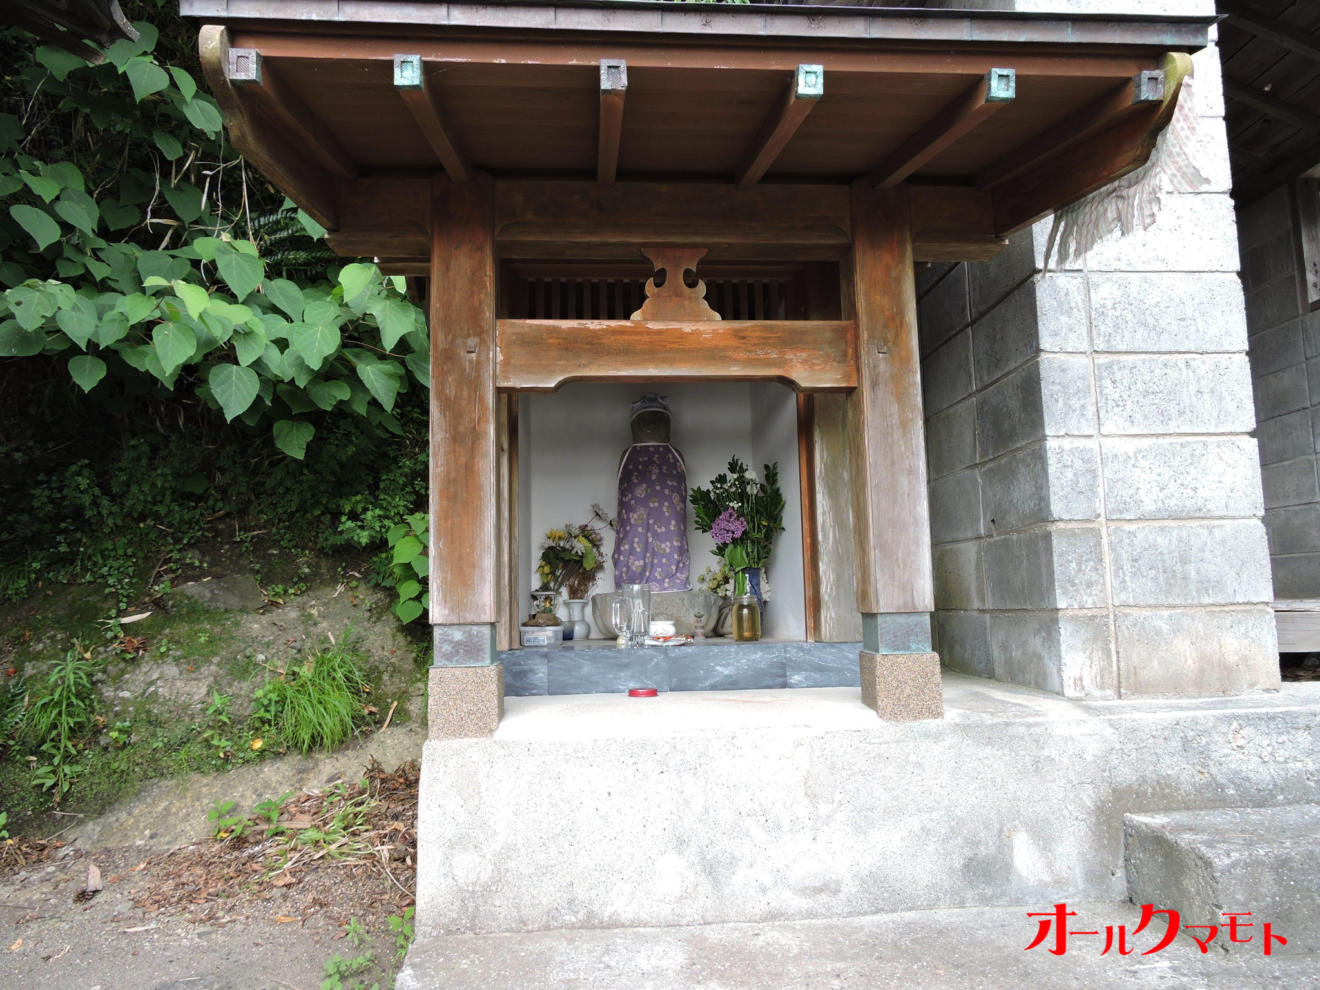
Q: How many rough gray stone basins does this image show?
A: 1